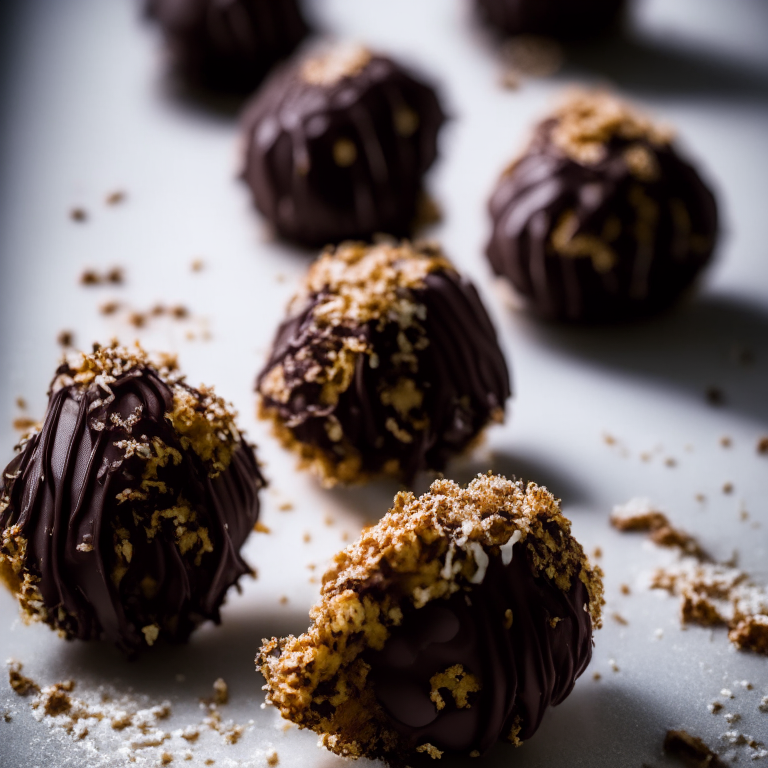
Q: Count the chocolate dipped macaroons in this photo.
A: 7